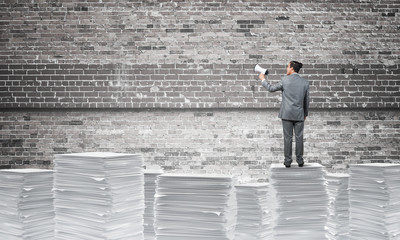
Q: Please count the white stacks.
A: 8